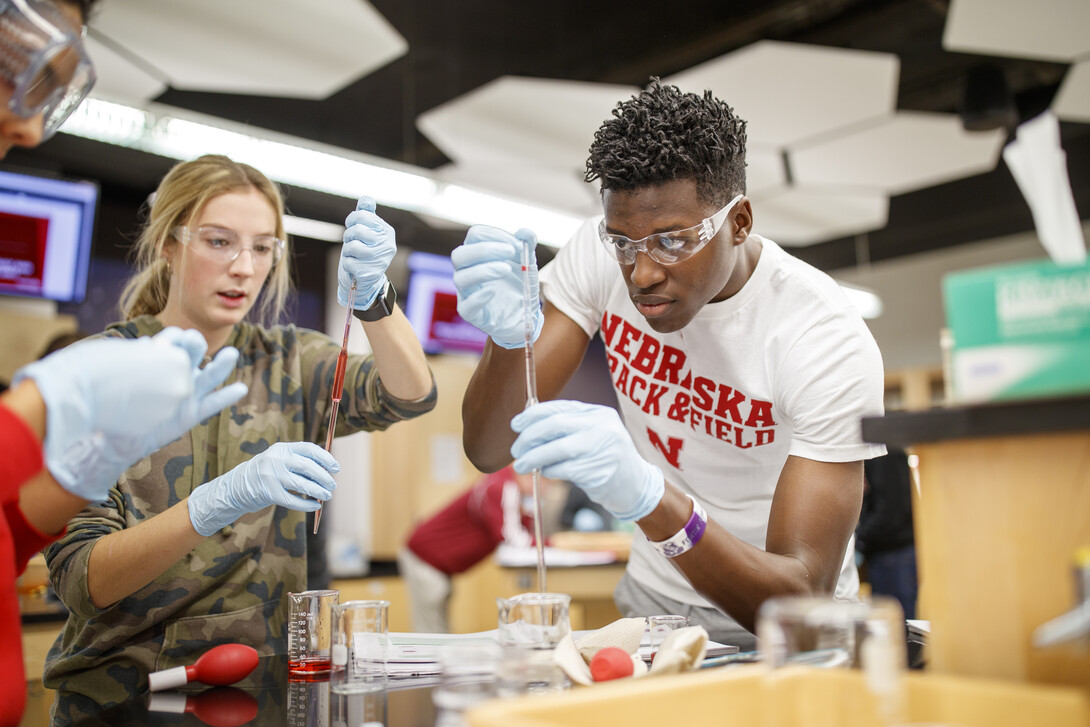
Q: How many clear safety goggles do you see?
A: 3